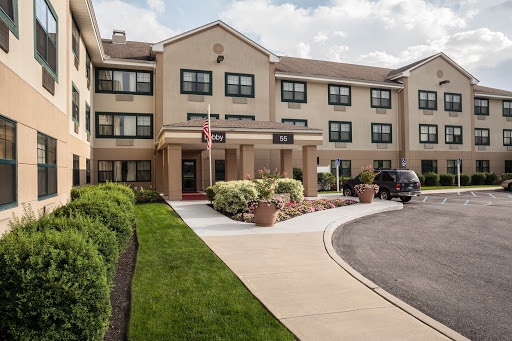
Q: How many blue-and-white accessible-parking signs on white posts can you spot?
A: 3